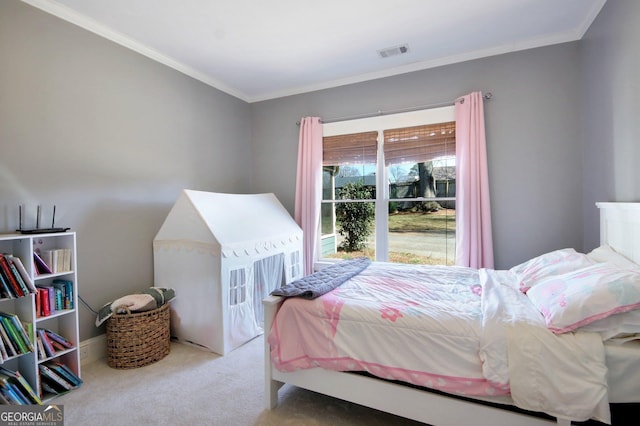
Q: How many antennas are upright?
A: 3